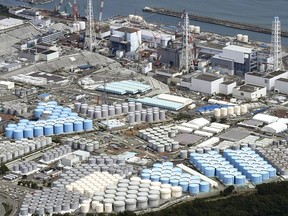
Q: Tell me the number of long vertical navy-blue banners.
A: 0